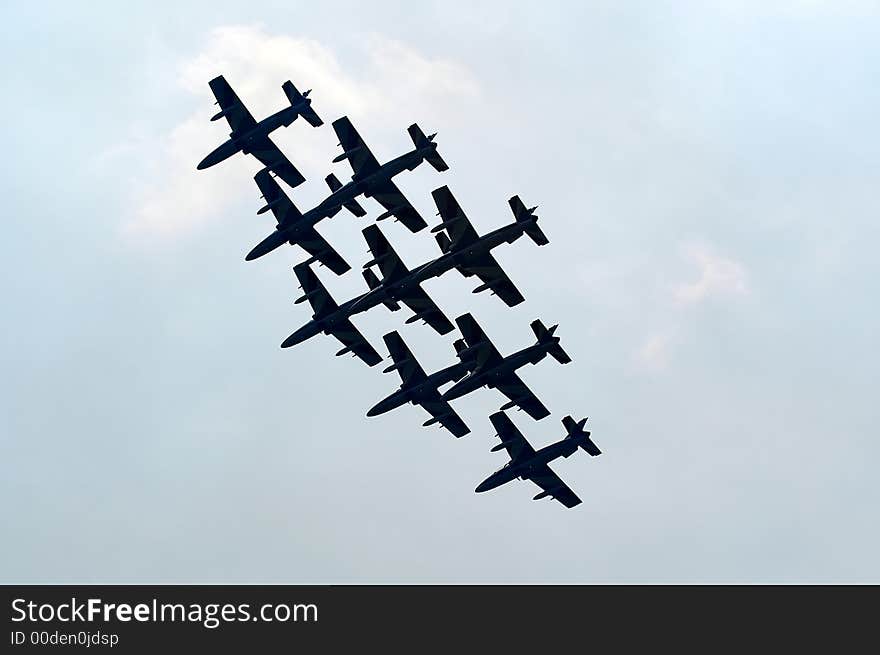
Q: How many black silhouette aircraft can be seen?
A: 9